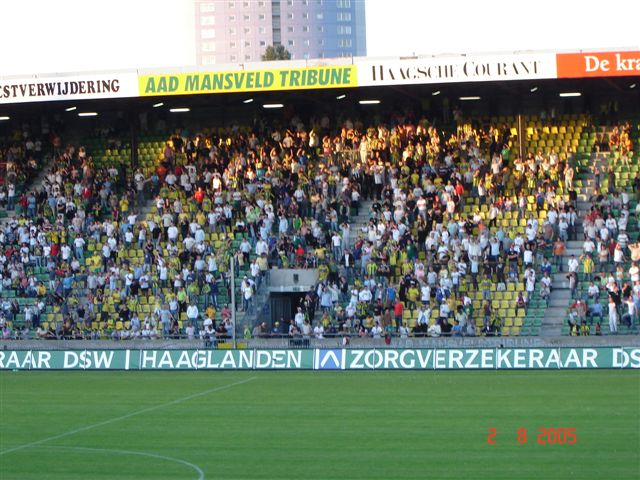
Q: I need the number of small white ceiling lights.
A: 14